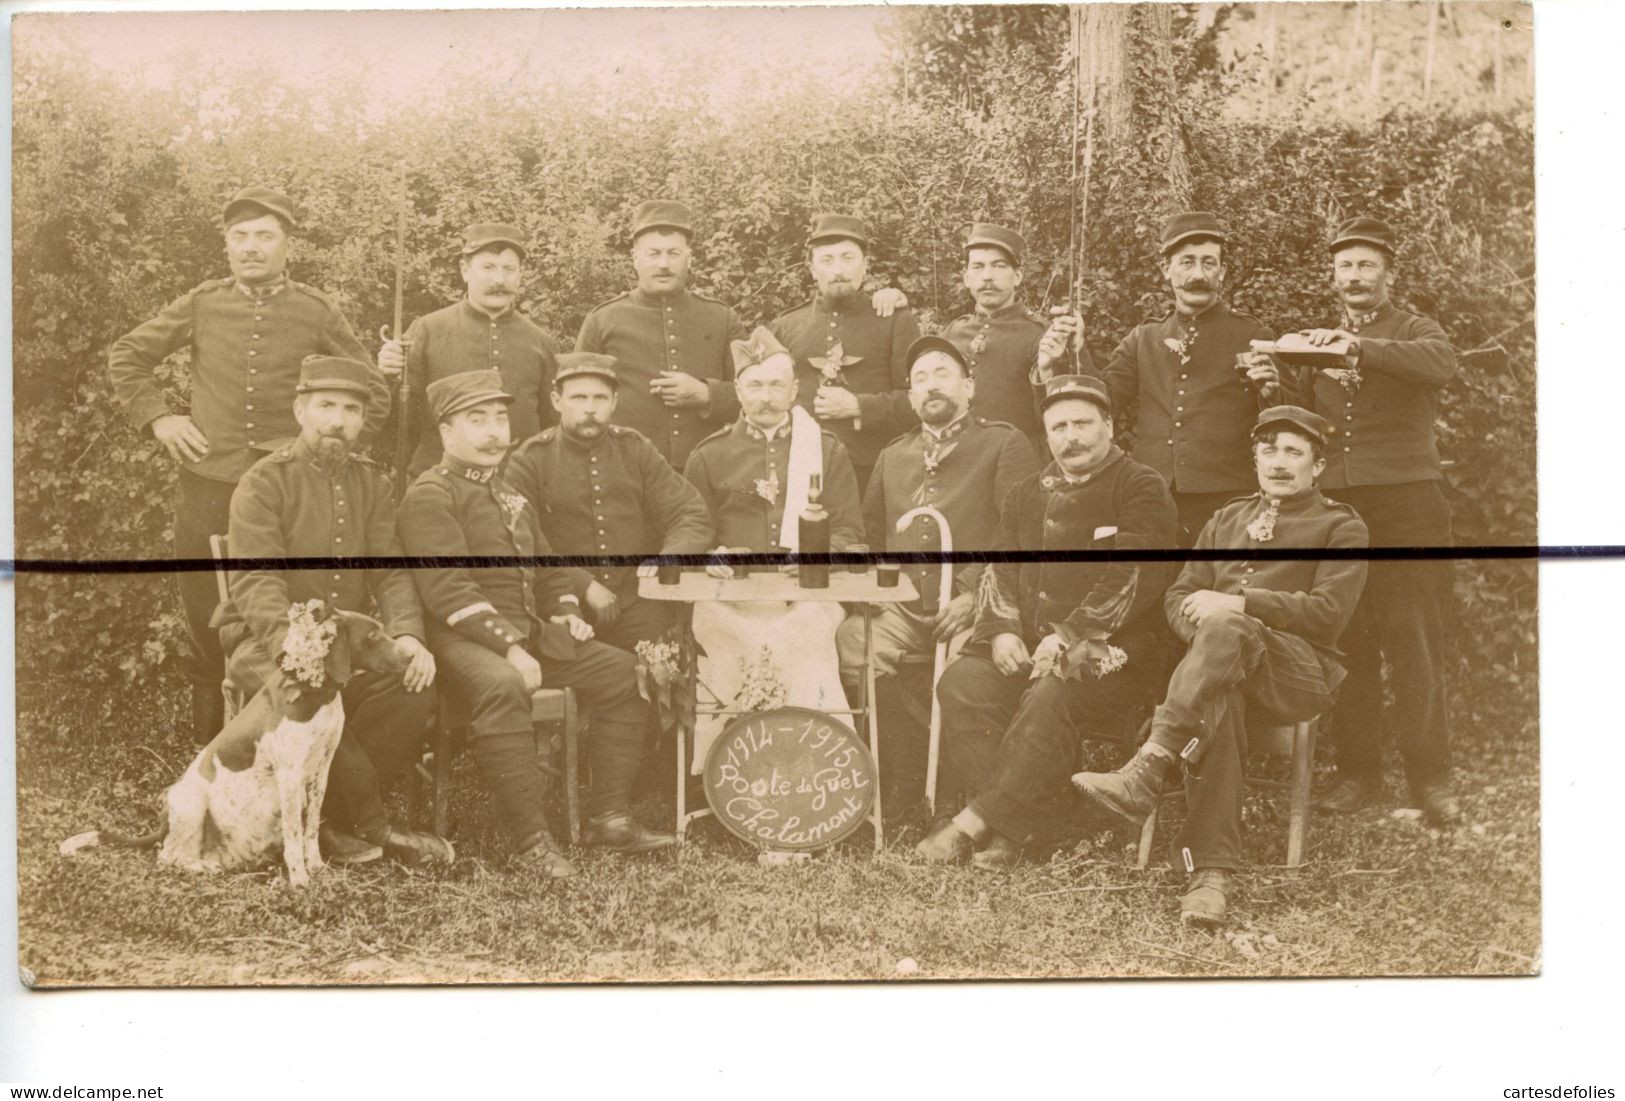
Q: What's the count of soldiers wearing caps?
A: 14